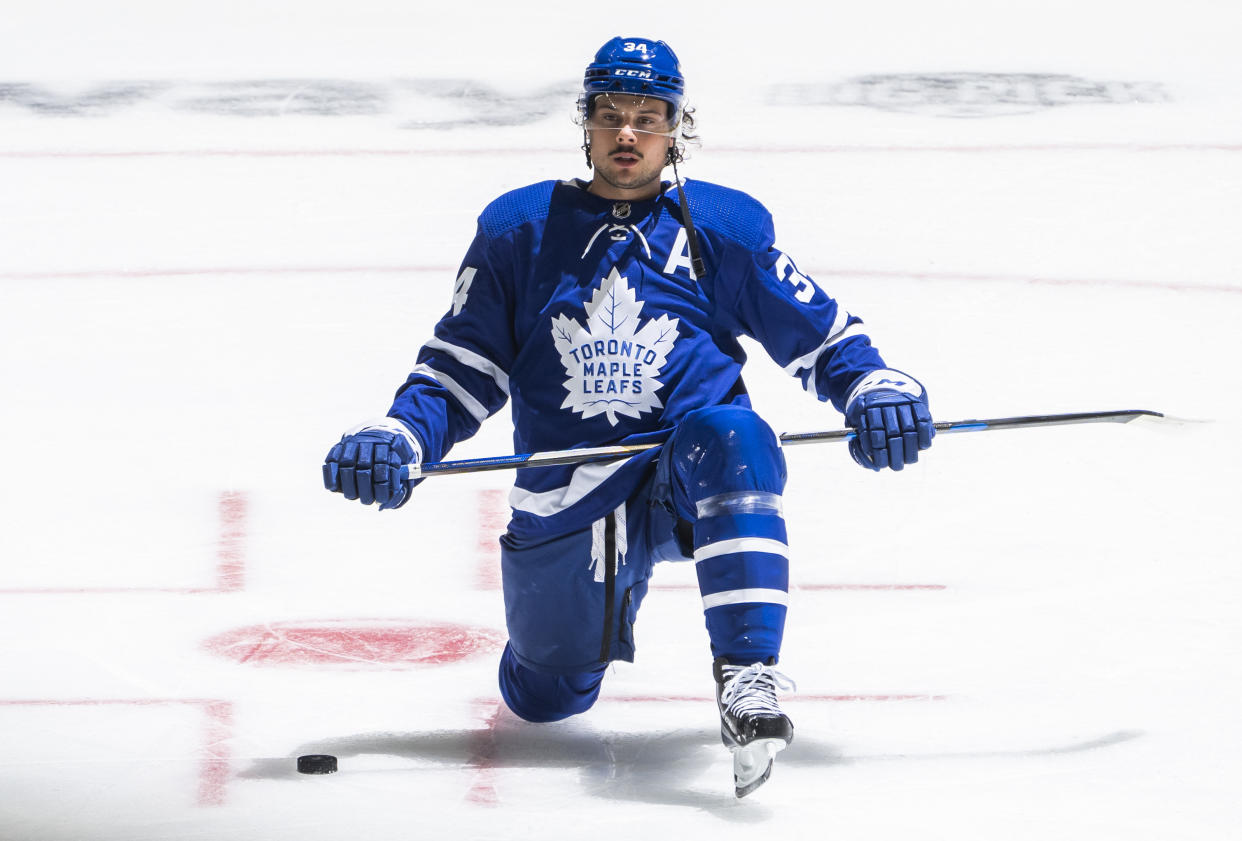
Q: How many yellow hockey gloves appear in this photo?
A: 0